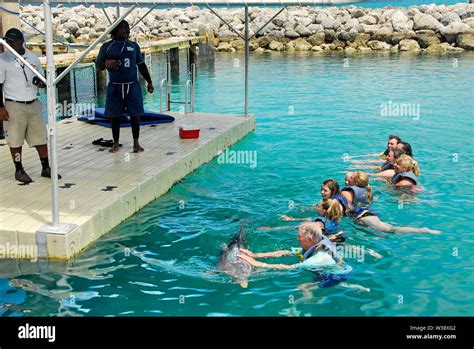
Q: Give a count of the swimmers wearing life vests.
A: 8